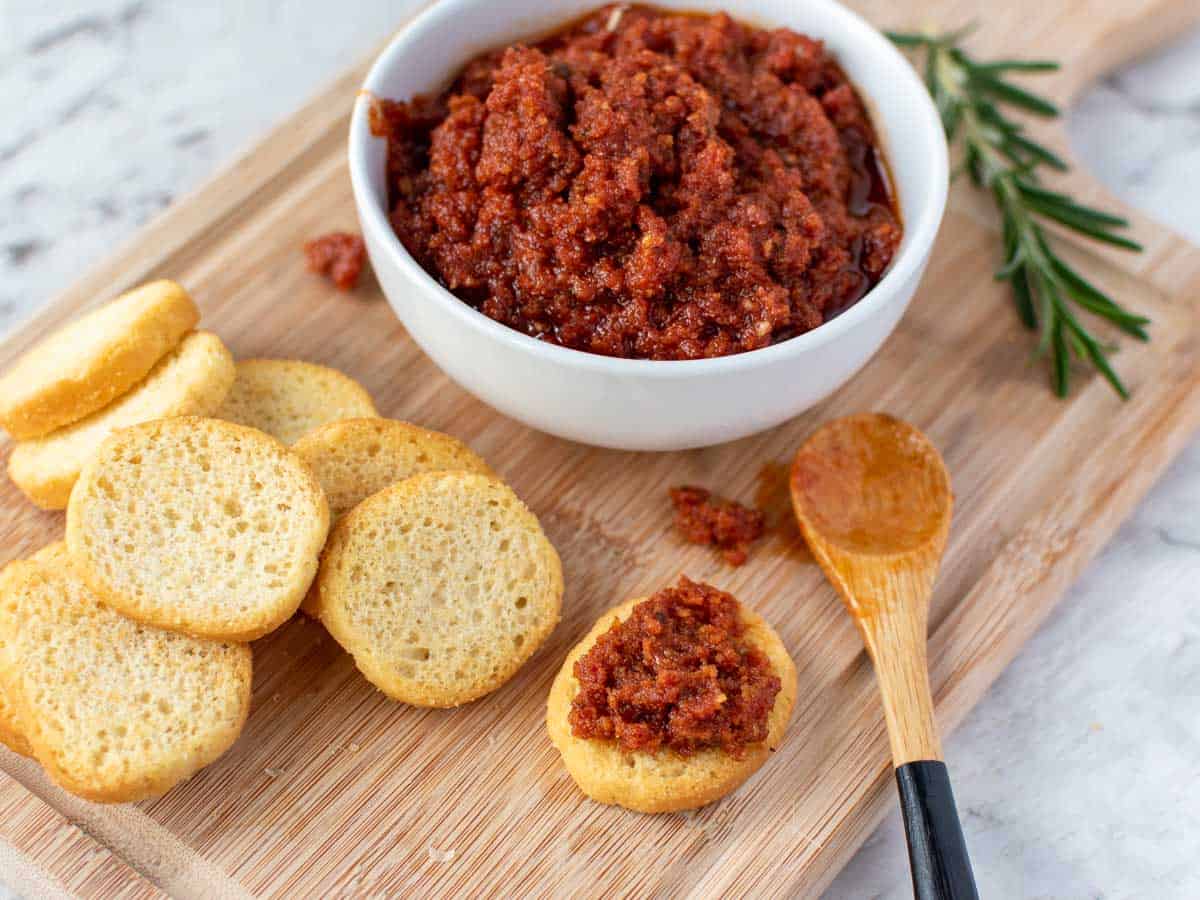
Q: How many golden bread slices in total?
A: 9